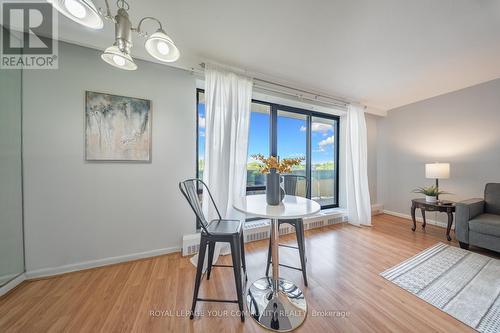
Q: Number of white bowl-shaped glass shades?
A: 3